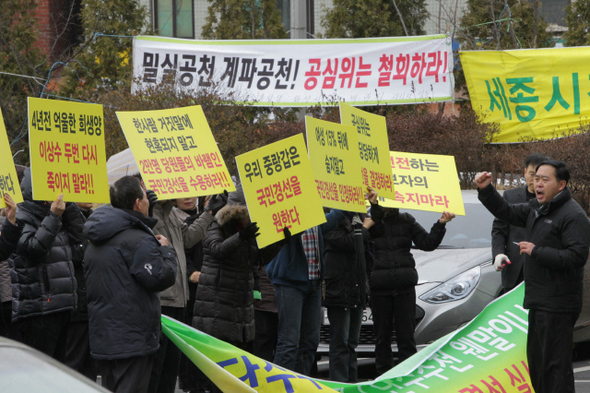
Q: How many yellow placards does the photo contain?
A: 7